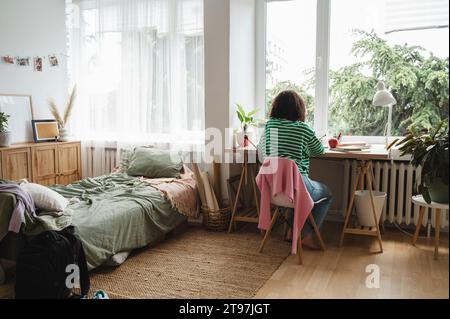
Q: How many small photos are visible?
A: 4